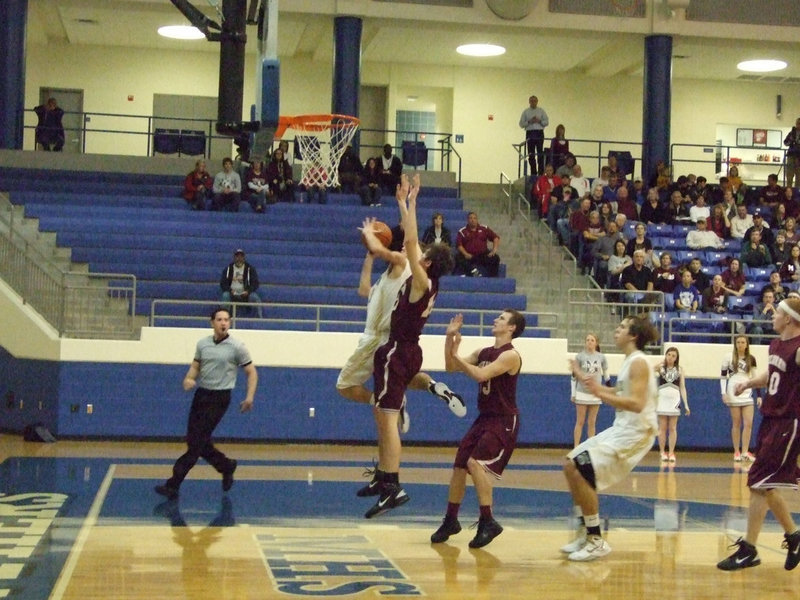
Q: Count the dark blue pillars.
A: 3